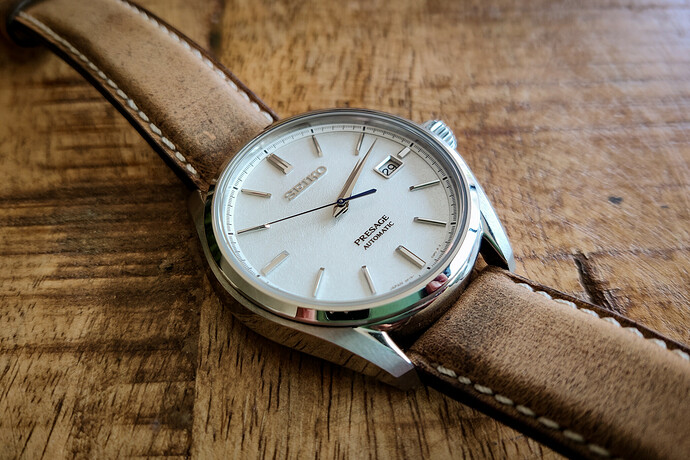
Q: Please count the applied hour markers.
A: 12